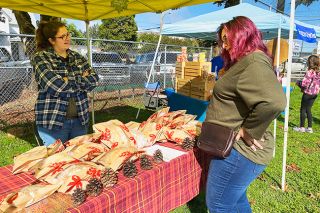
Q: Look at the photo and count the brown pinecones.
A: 7